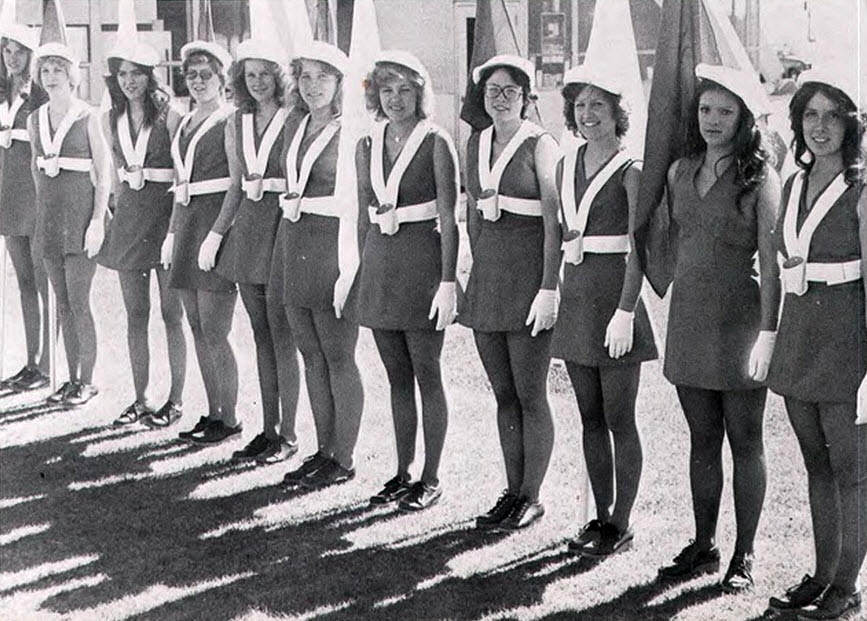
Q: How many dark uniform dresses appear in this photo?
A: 11